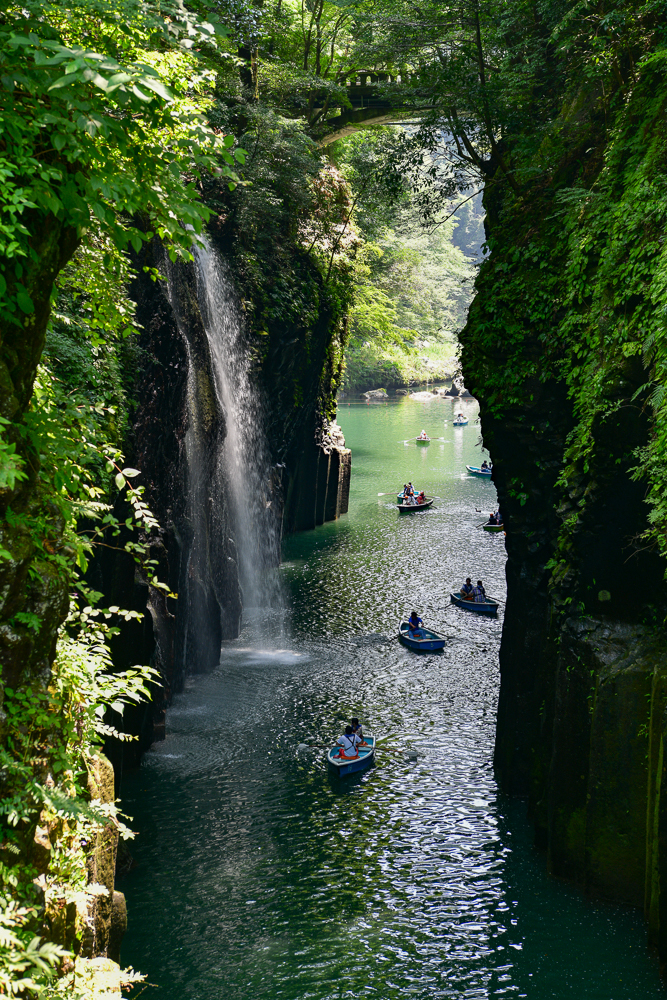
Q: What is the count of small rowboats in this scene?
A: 9